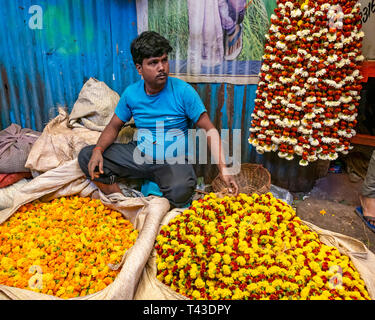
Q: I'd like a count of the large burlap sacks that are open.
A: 2